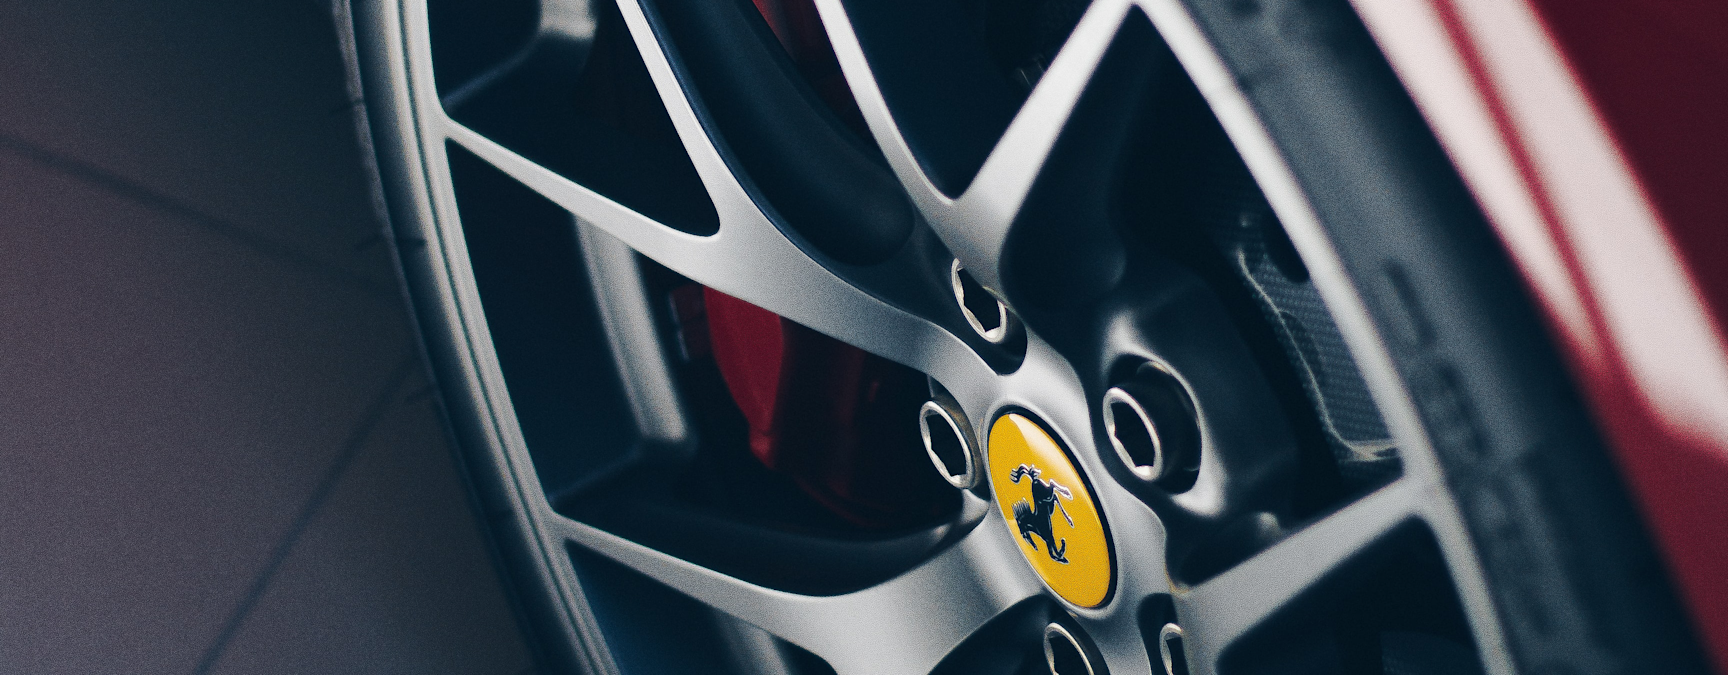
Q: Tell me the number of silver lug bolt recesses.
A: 5